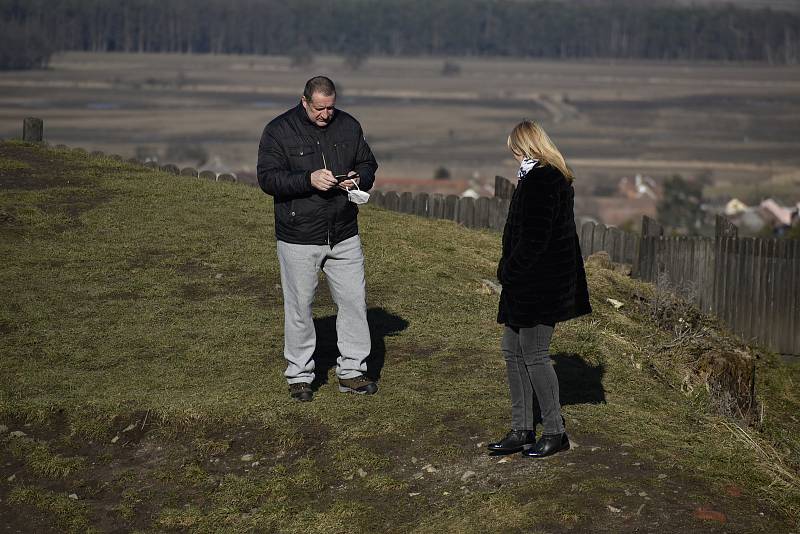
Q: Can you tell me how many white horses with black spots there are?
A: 0